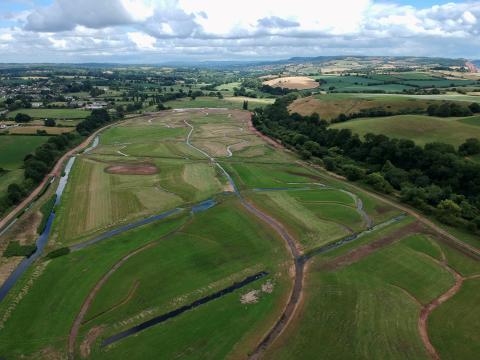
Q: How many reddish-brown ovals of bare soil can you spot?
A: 1